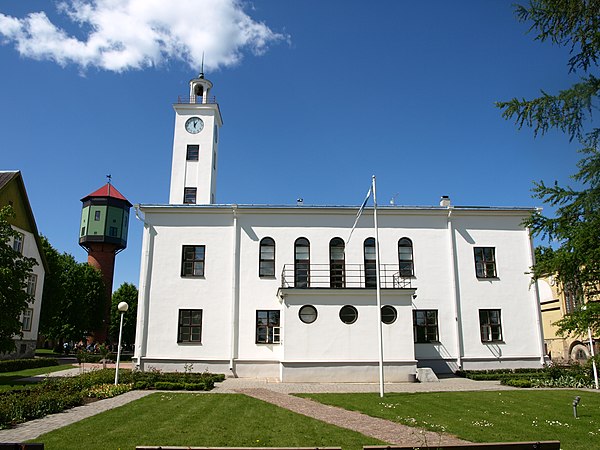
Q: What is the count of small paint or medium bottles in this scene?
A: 0